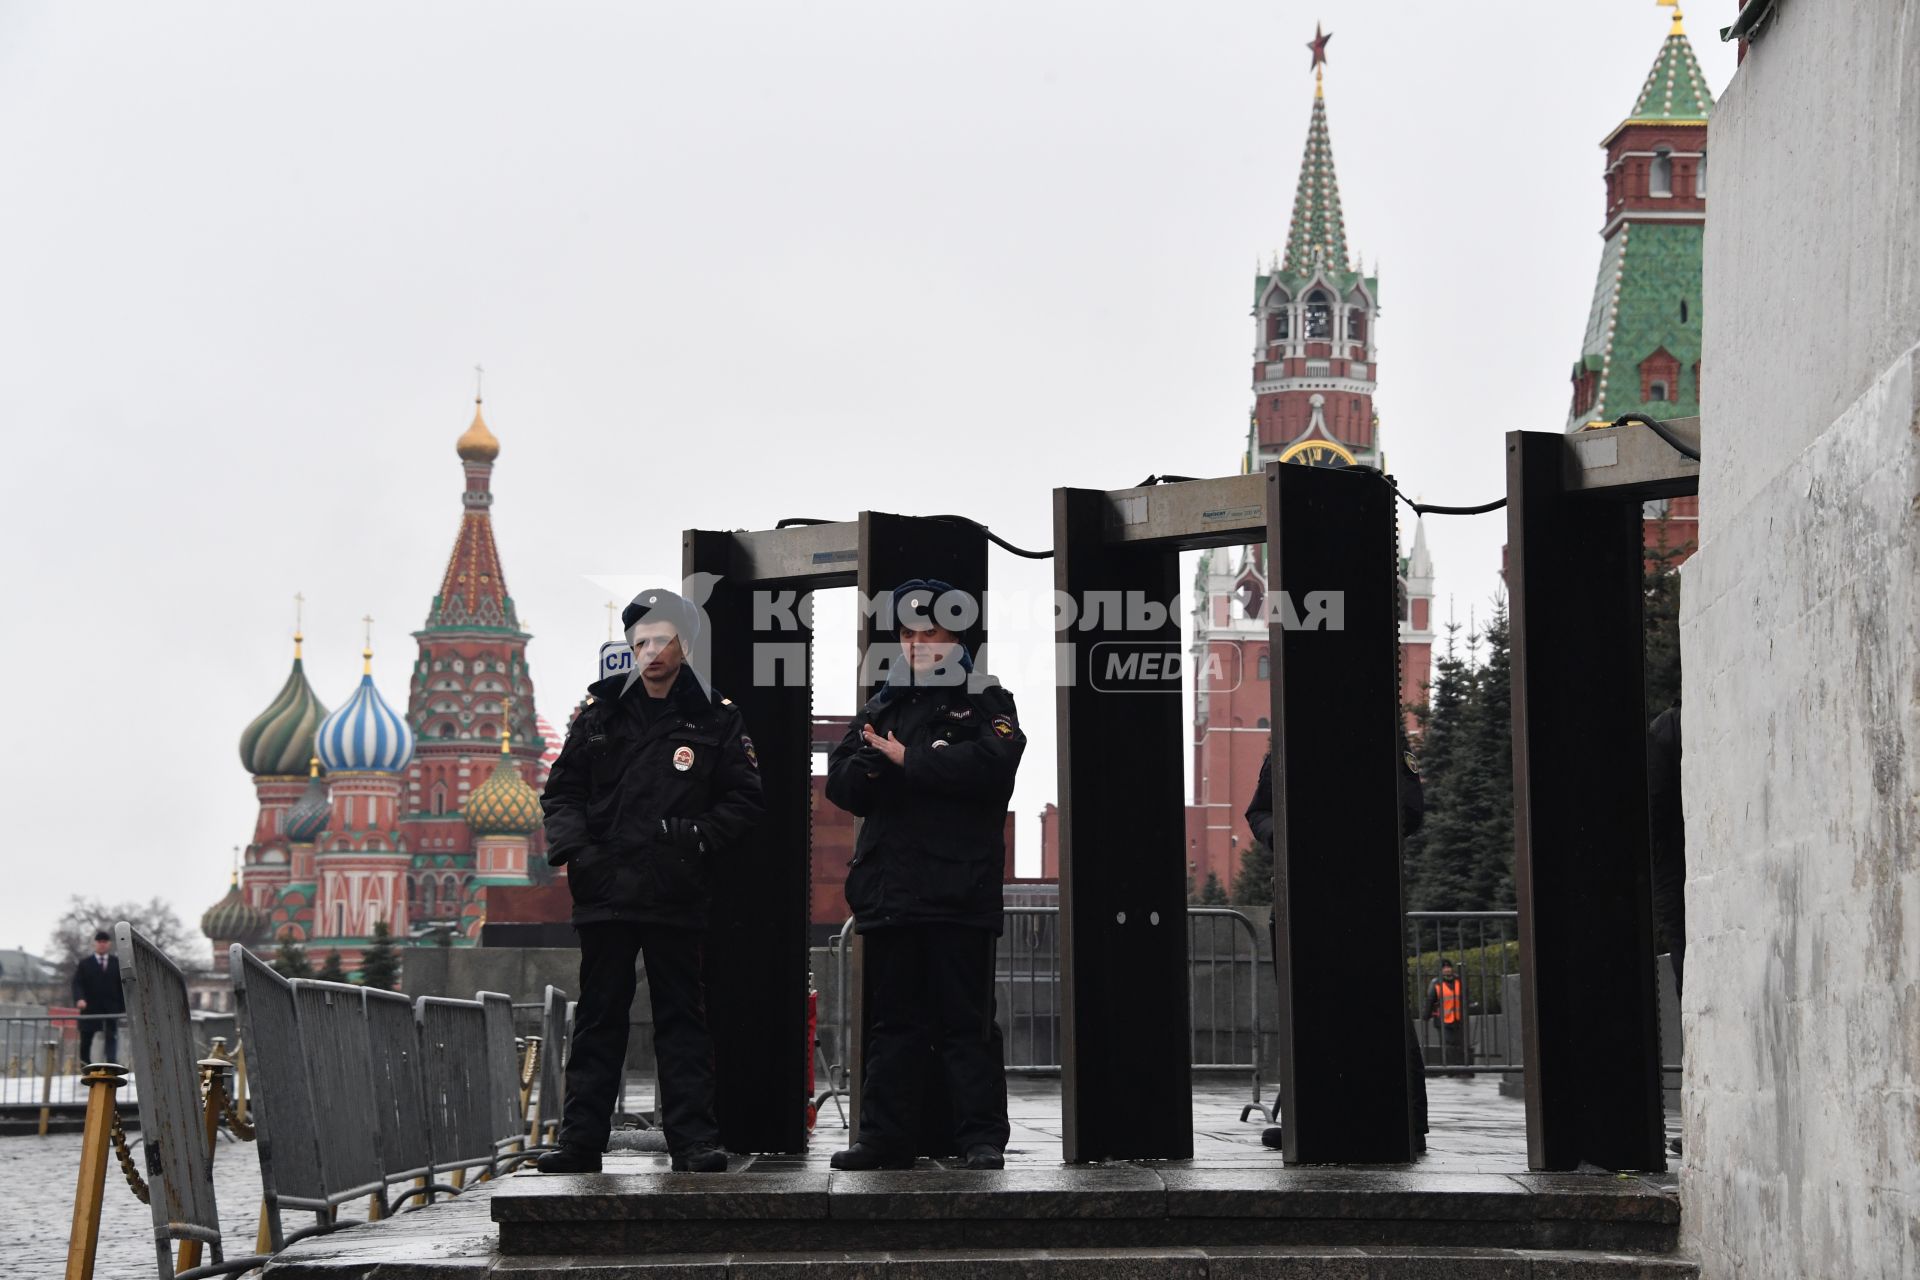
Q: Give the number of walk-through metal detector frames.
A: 3